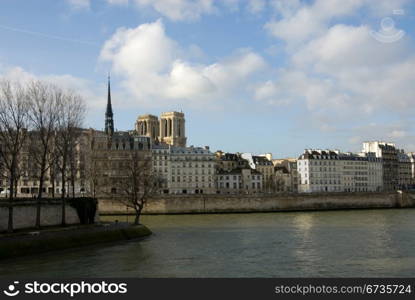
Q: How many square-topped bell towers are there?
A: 2